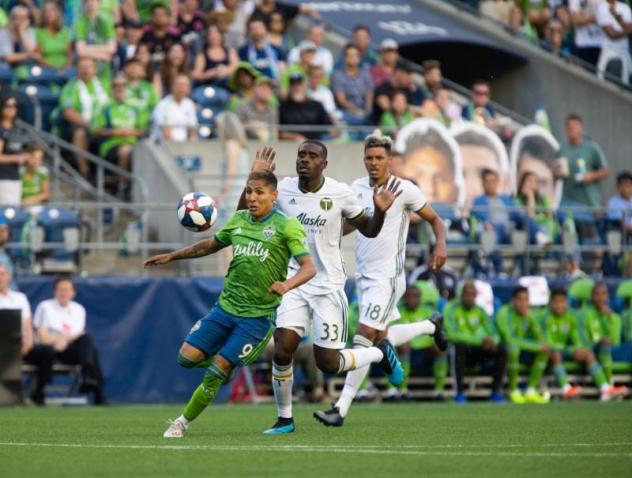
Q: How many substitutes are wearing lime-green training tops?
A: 5